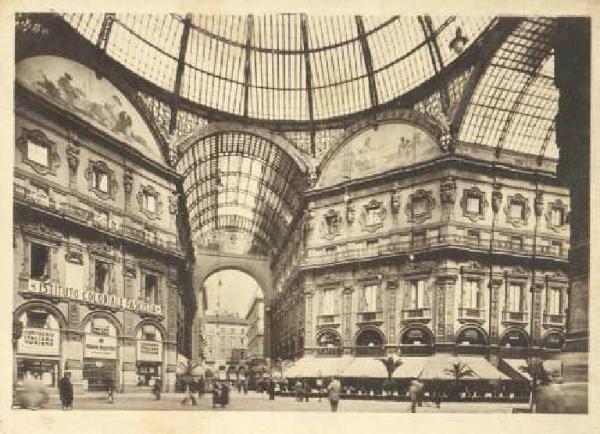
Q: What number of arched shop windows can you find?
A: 9